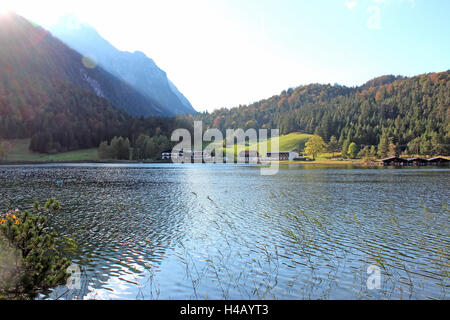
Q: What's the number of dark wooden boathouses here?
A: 3